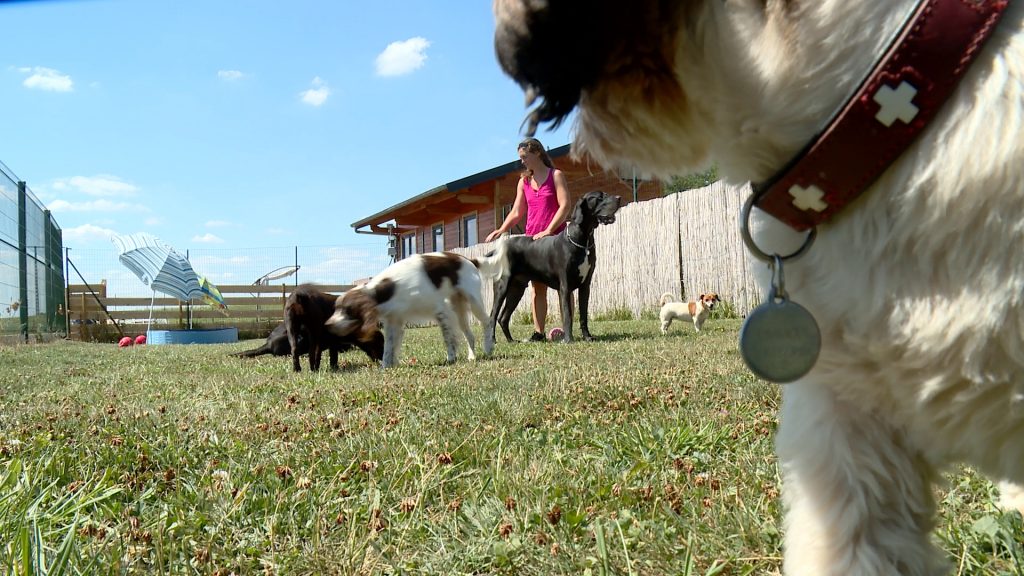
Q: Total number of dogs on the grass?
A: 6